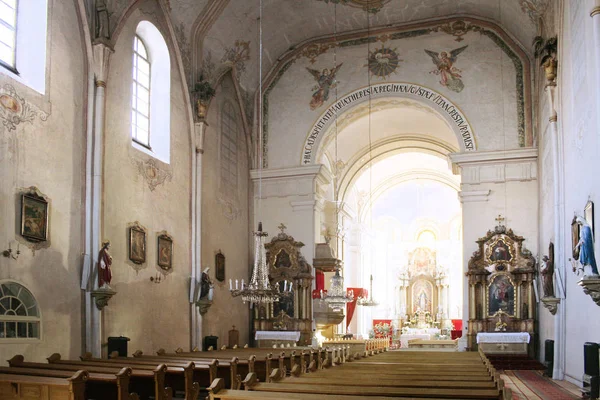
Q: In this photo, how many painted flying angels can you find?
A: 2